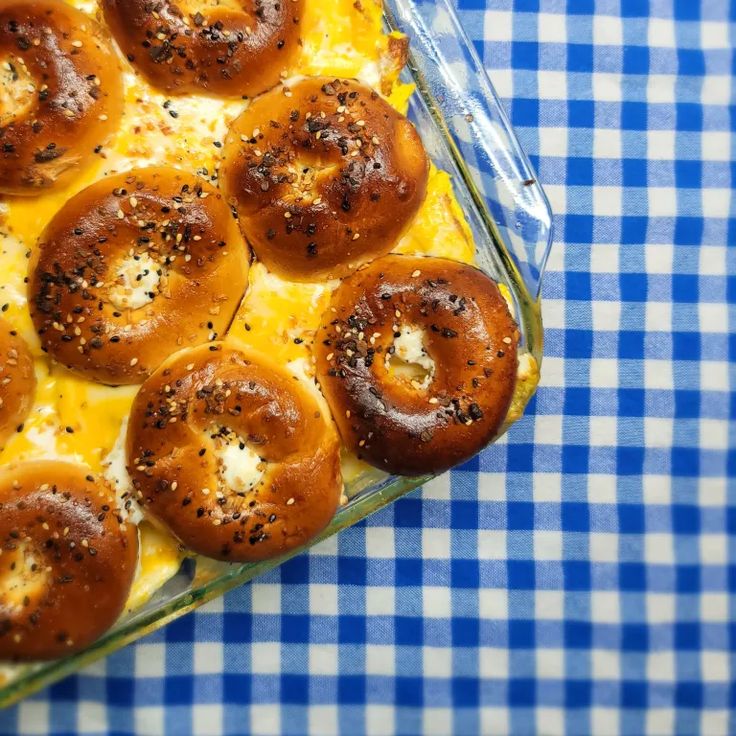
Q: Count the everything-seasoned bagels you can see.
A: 8